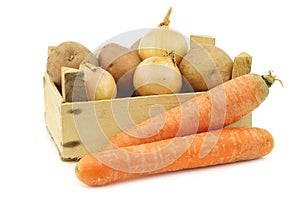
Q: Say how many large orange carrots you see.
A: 2